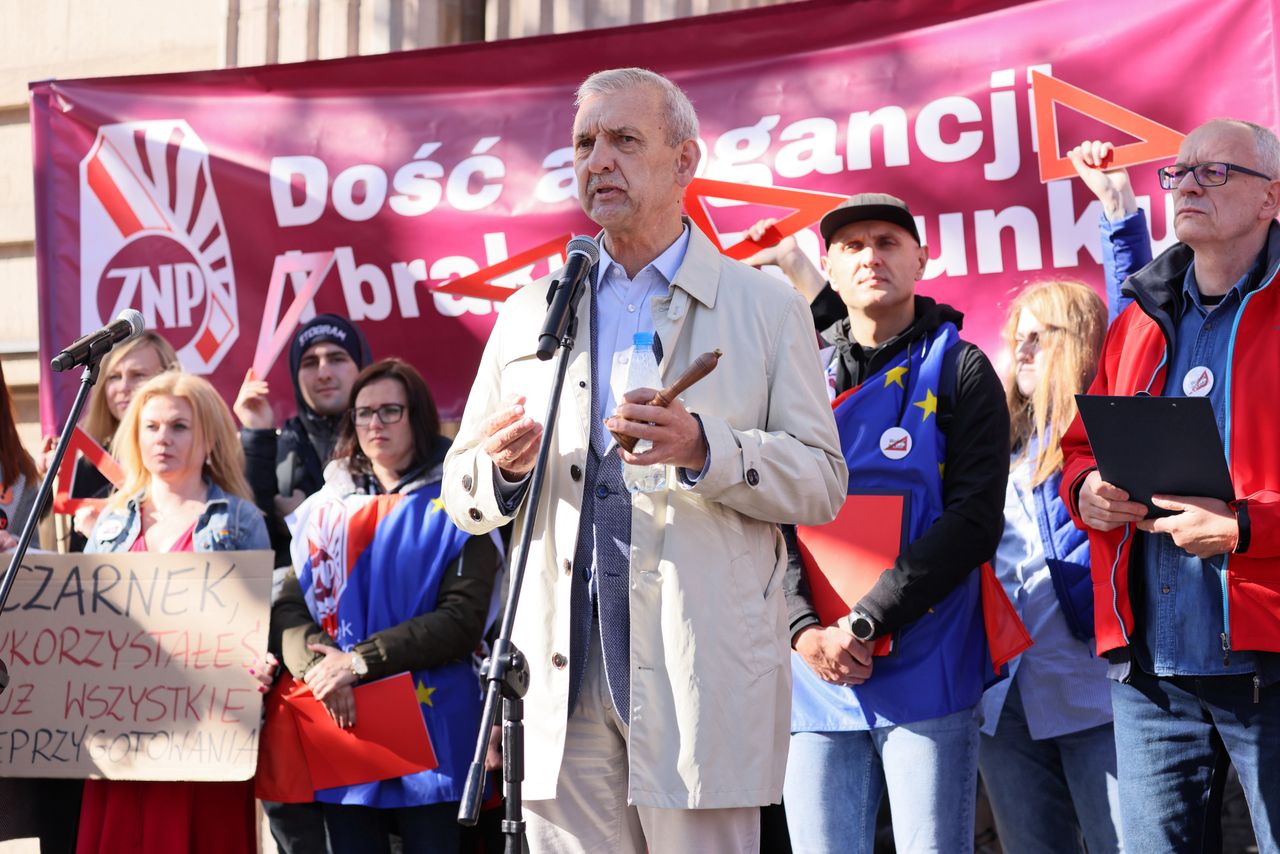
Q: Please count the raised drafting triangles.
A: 5